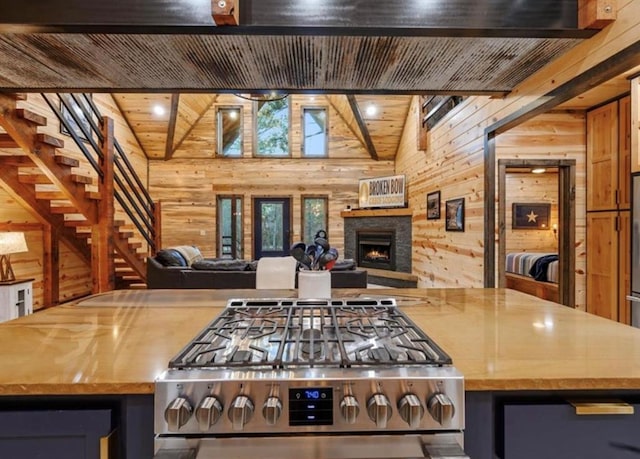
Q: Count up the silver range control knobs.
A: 8